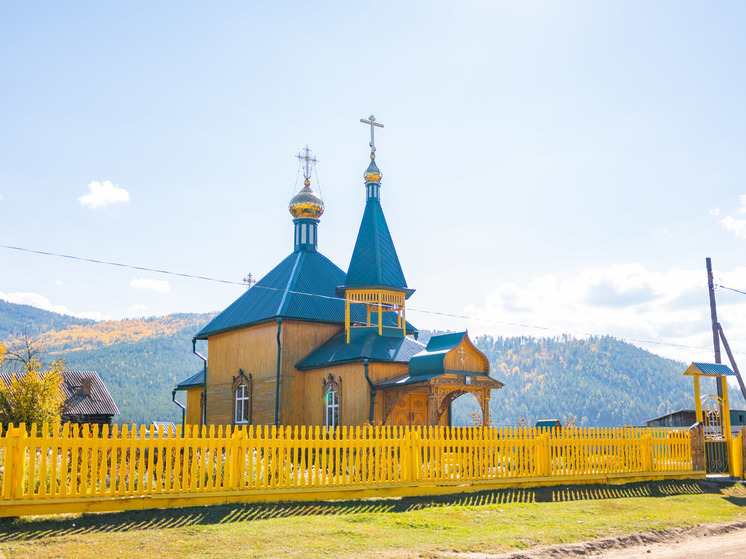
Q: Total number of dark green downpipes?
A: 4